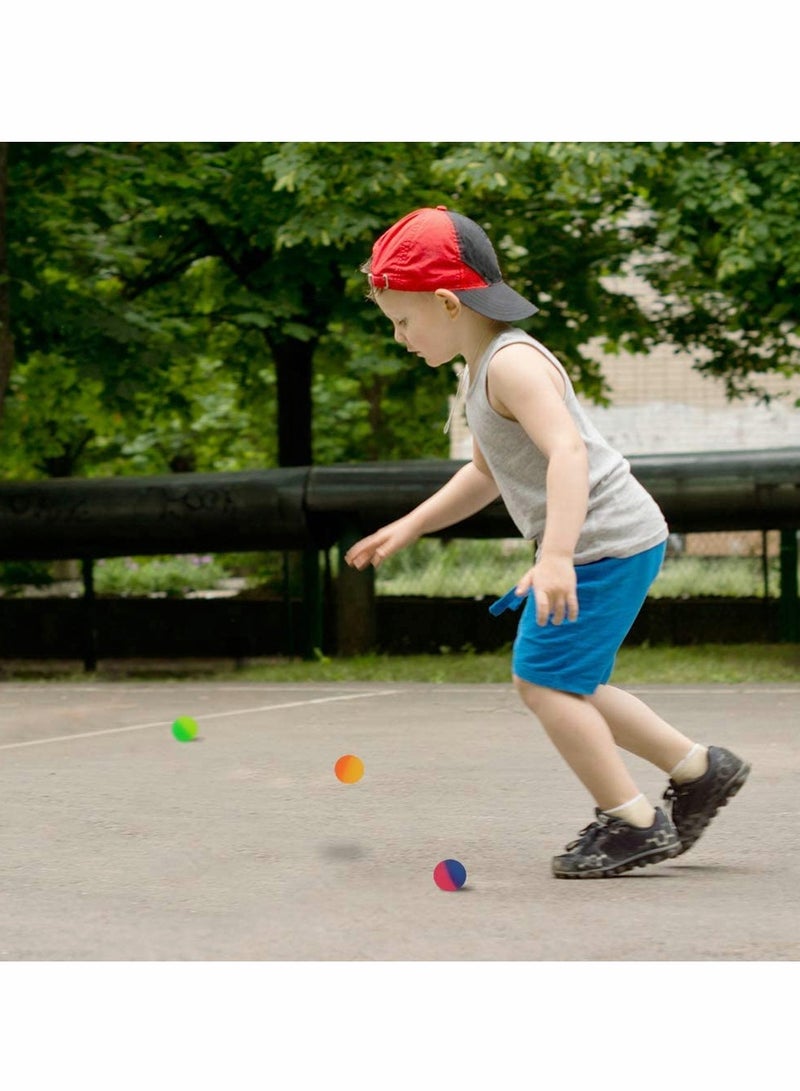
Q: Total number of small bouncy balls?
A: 3